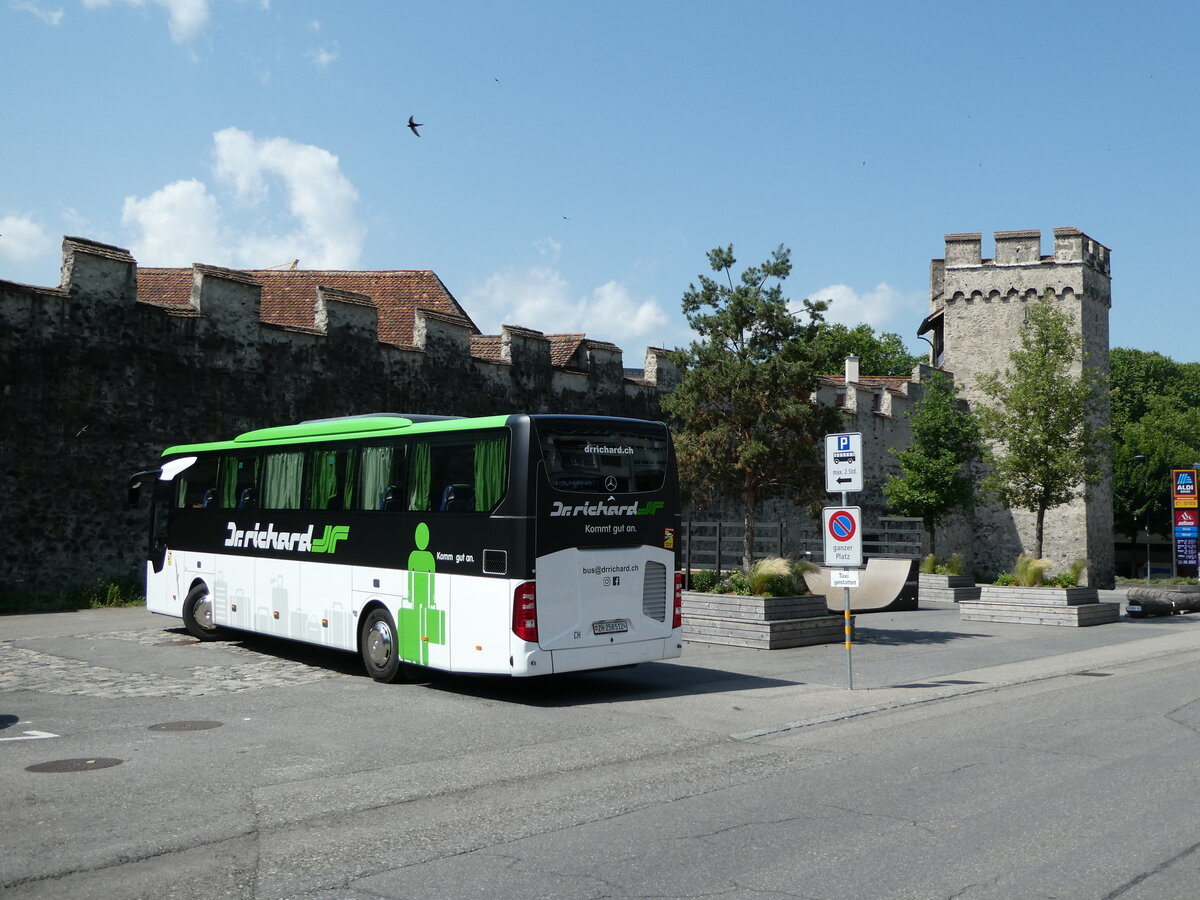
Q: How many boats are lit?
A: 0